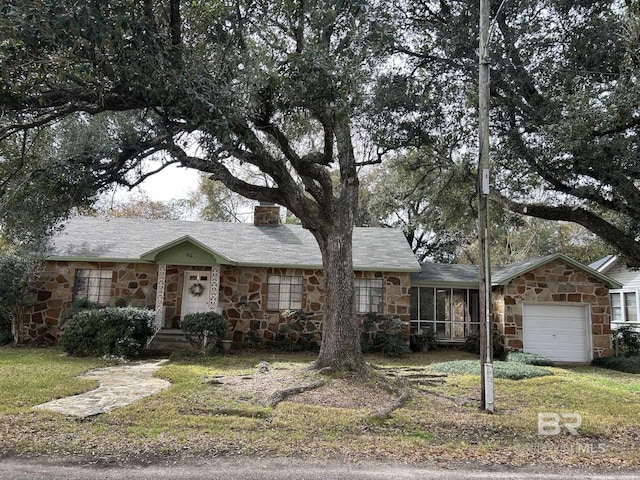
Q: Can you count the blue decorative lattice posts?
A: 0